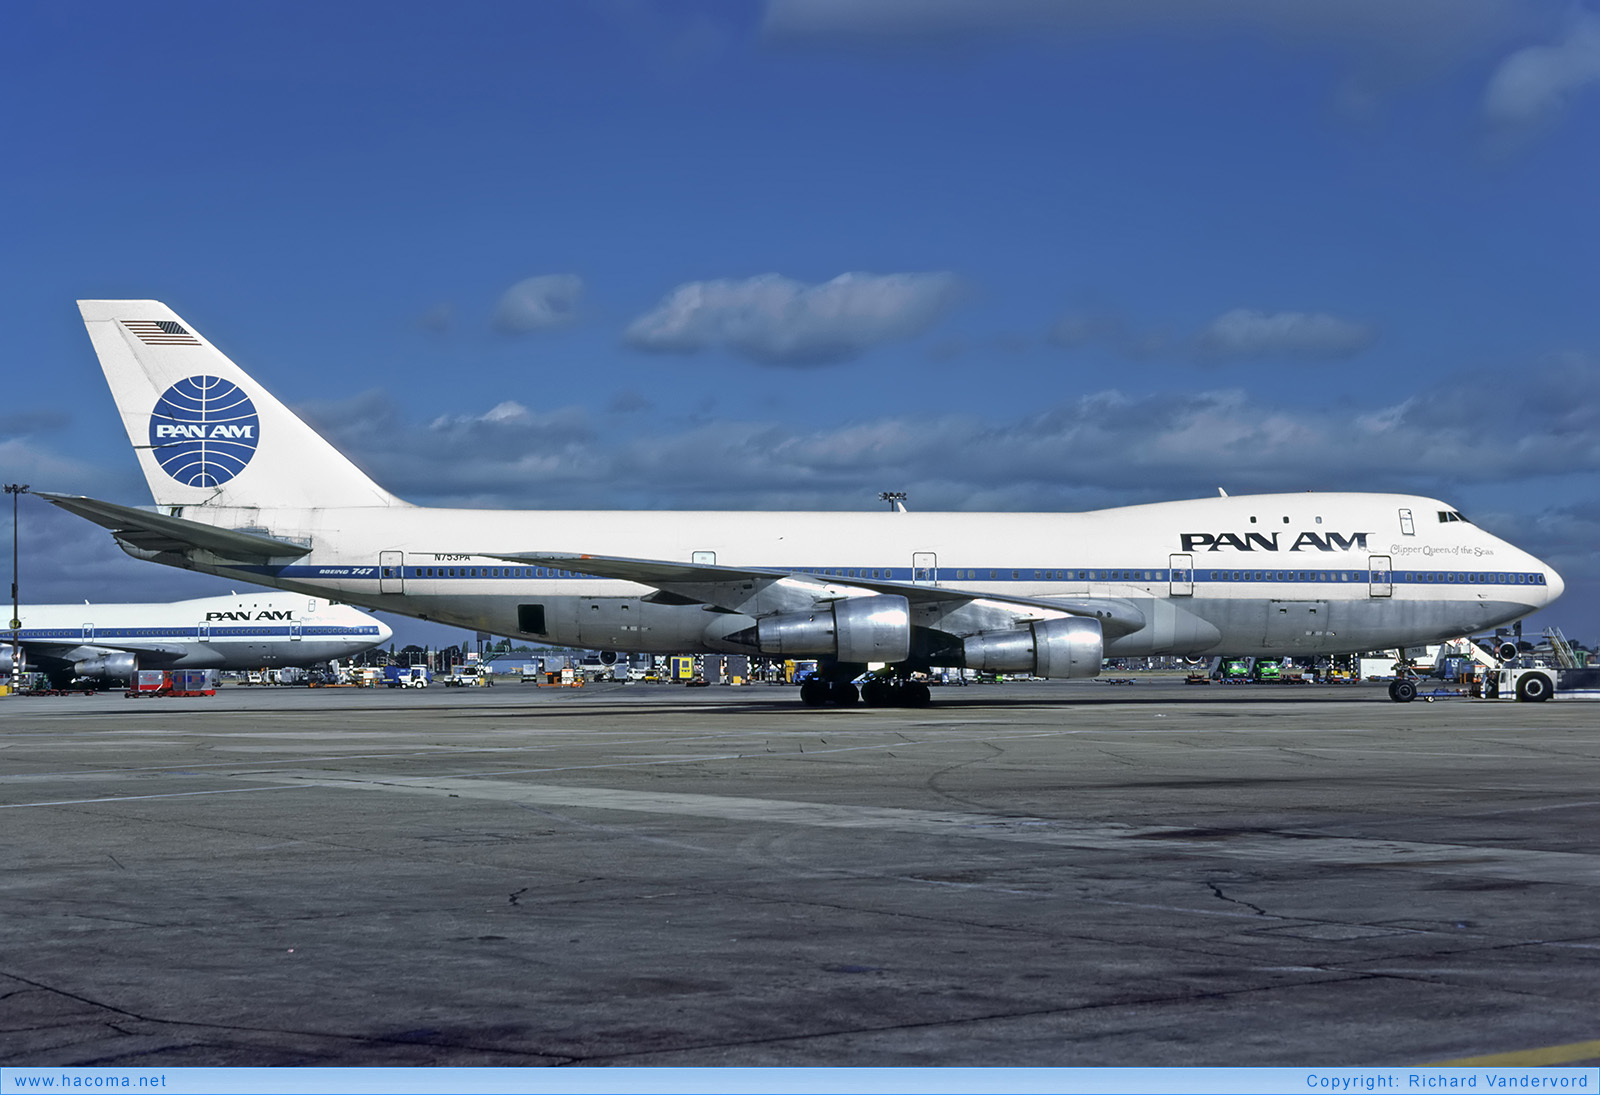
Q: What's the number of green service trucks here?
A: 2